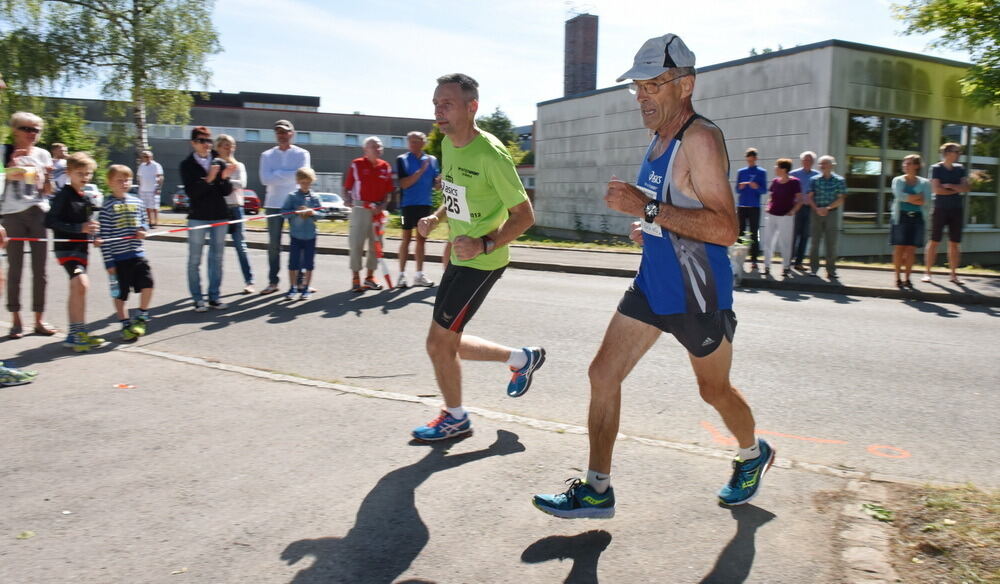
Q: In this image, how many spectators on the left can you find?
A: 11